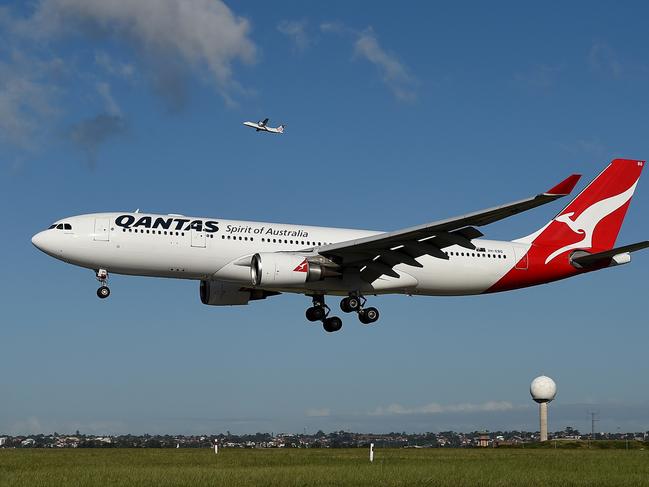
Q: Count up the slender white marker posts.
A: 2